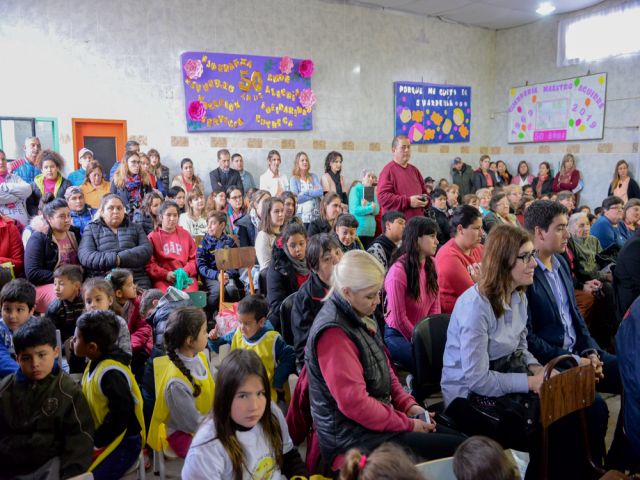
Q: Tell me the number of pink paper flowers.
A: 5